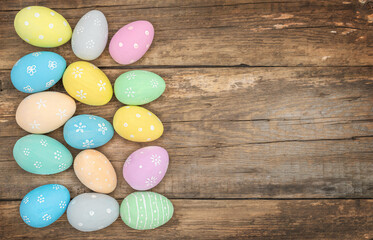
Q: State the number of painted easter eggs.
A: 15